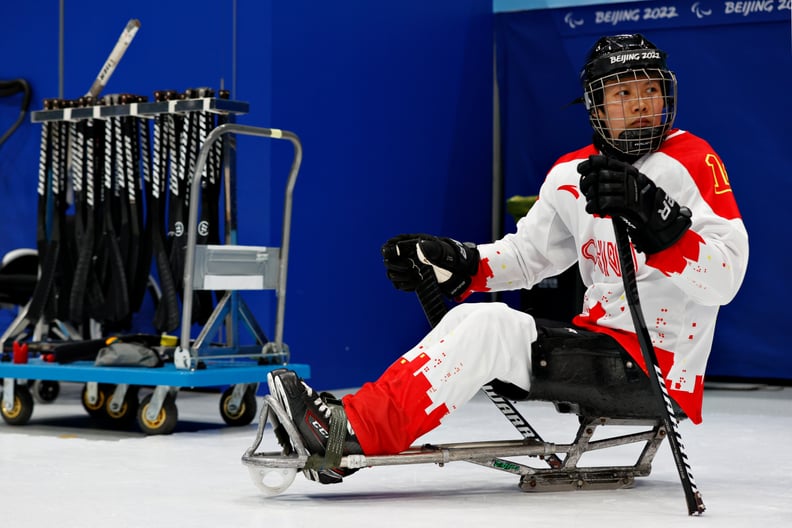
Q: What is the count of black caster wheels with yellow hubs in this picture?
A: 5